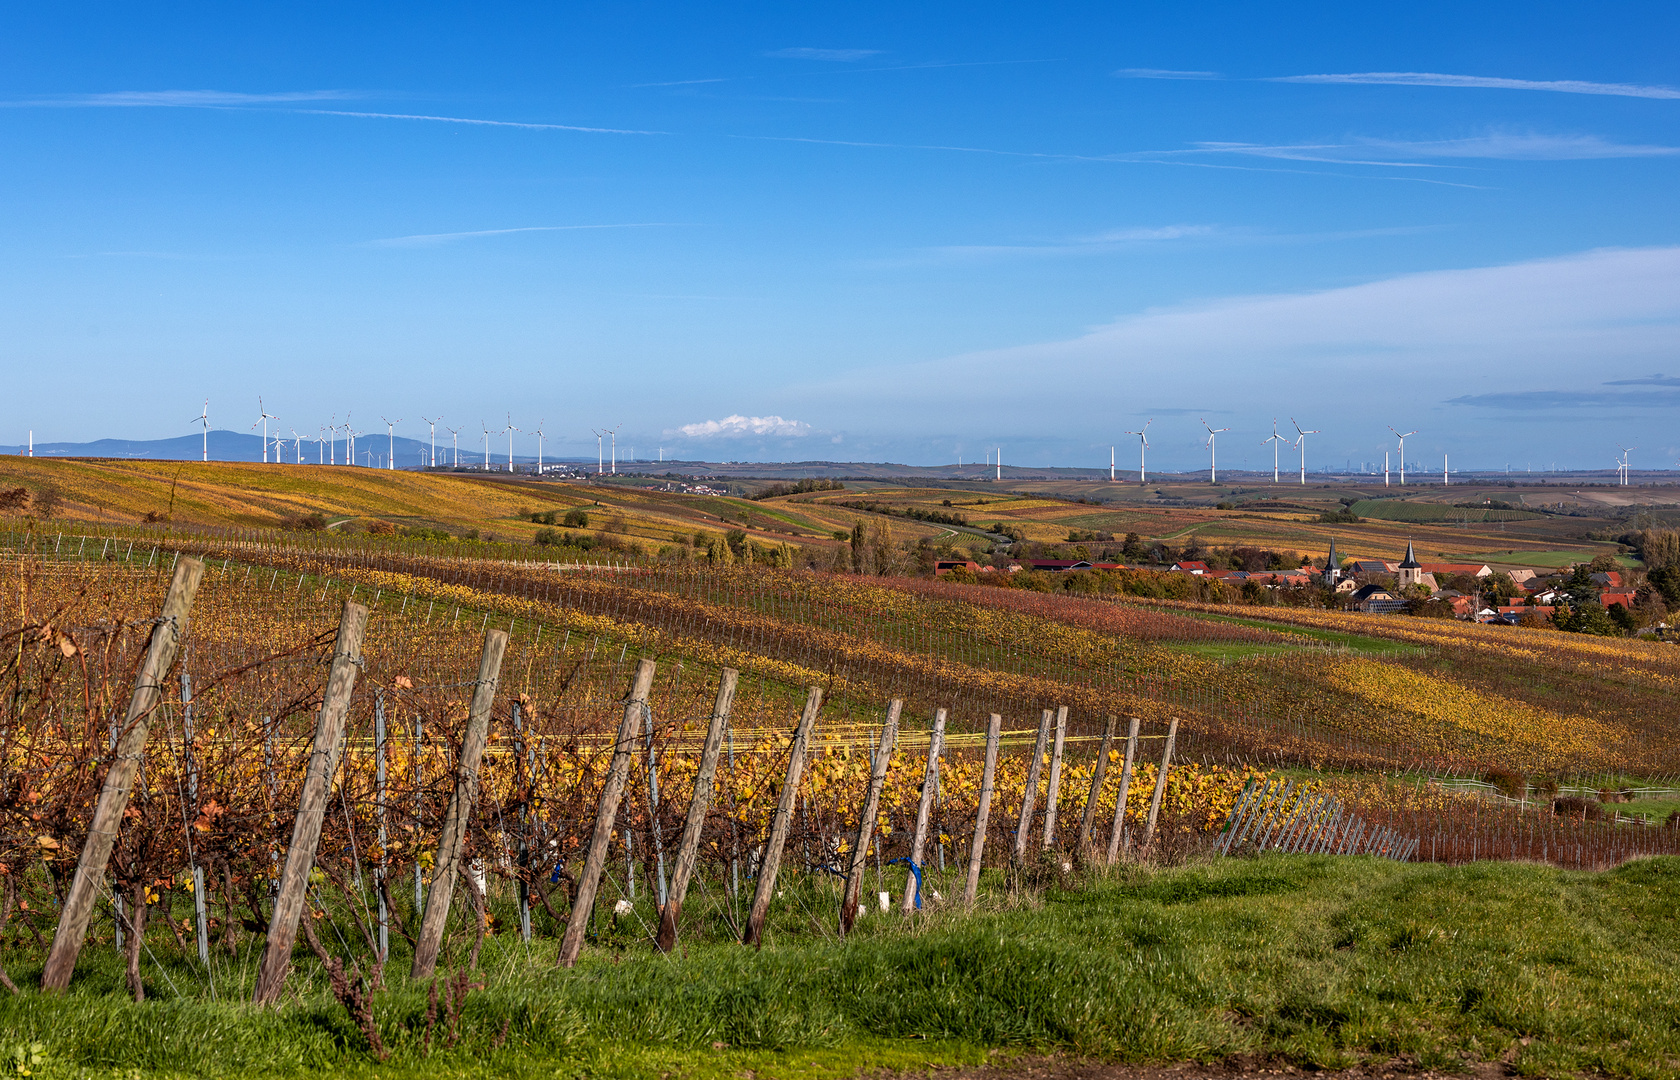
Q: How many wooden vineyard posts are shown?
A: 14